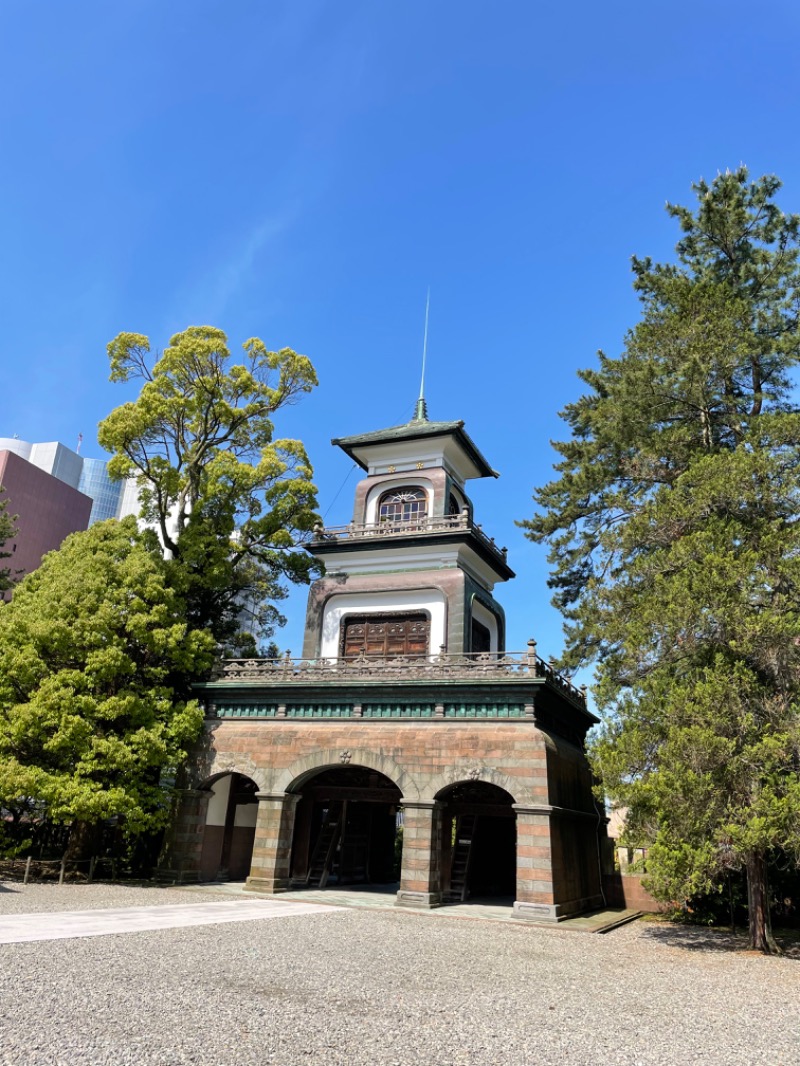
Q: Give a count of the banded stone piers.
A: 4